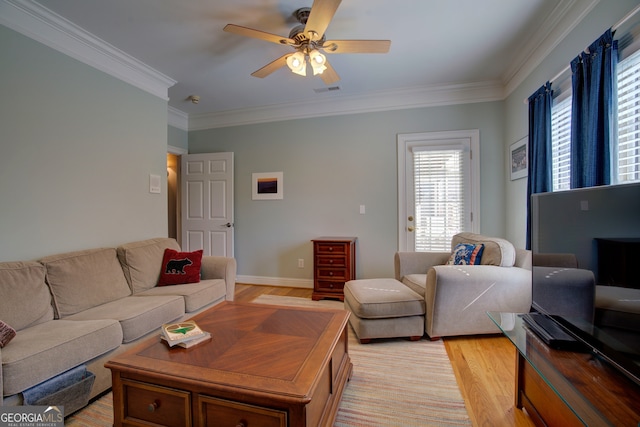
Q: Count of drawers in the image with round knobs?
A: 6